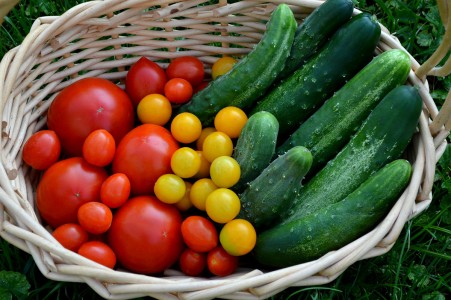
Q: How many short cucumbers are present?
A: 2